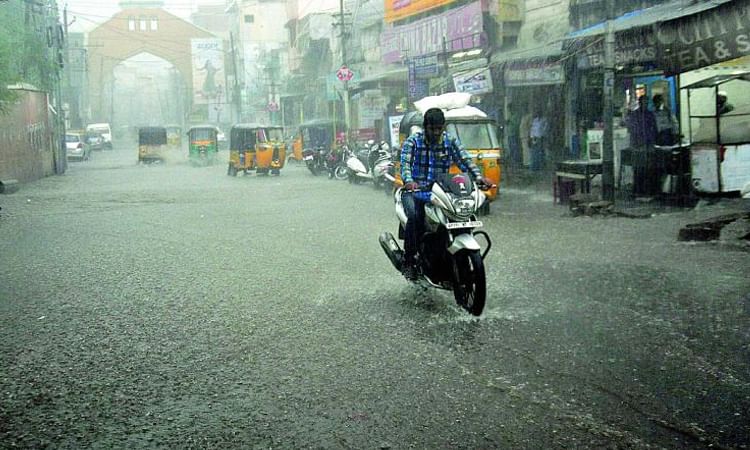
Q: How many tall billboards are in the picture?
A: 1